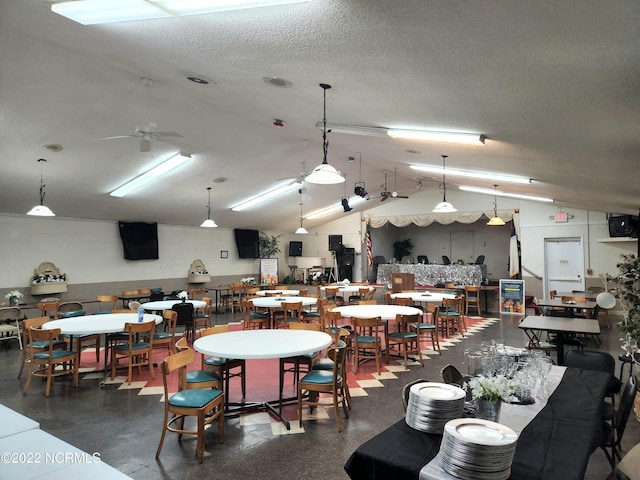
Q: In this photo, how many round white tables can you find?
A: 8